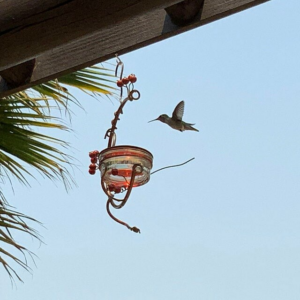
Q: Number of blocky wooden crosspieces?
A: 2